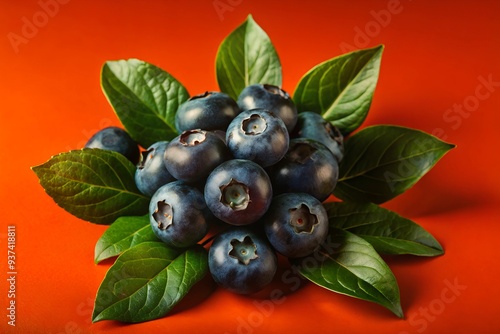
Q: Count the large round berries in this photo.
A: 12